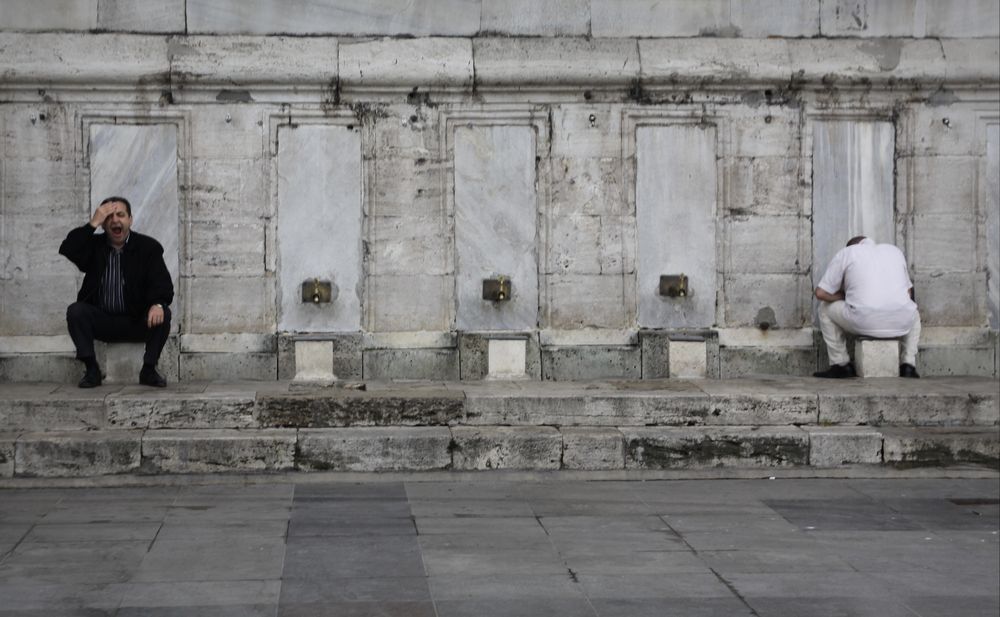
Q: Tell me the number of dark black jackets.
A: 1